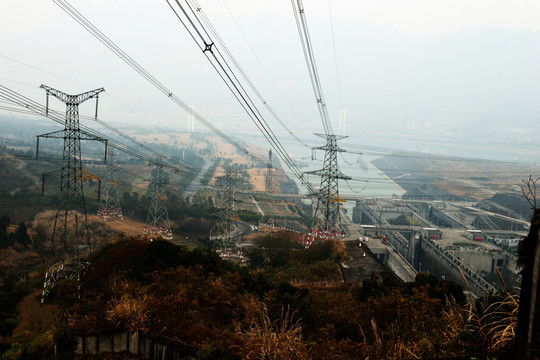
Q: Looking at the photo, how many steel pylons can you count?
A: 6